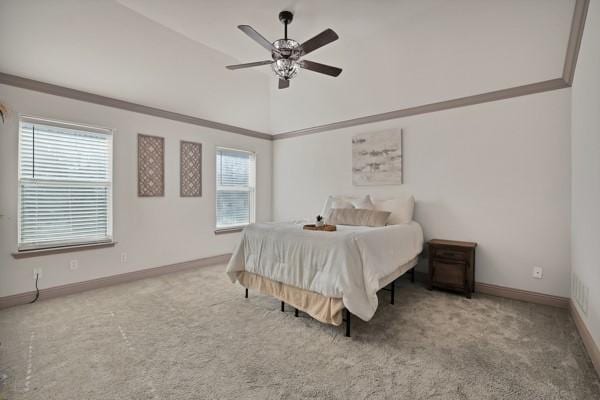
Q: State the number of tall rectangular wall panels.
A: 2